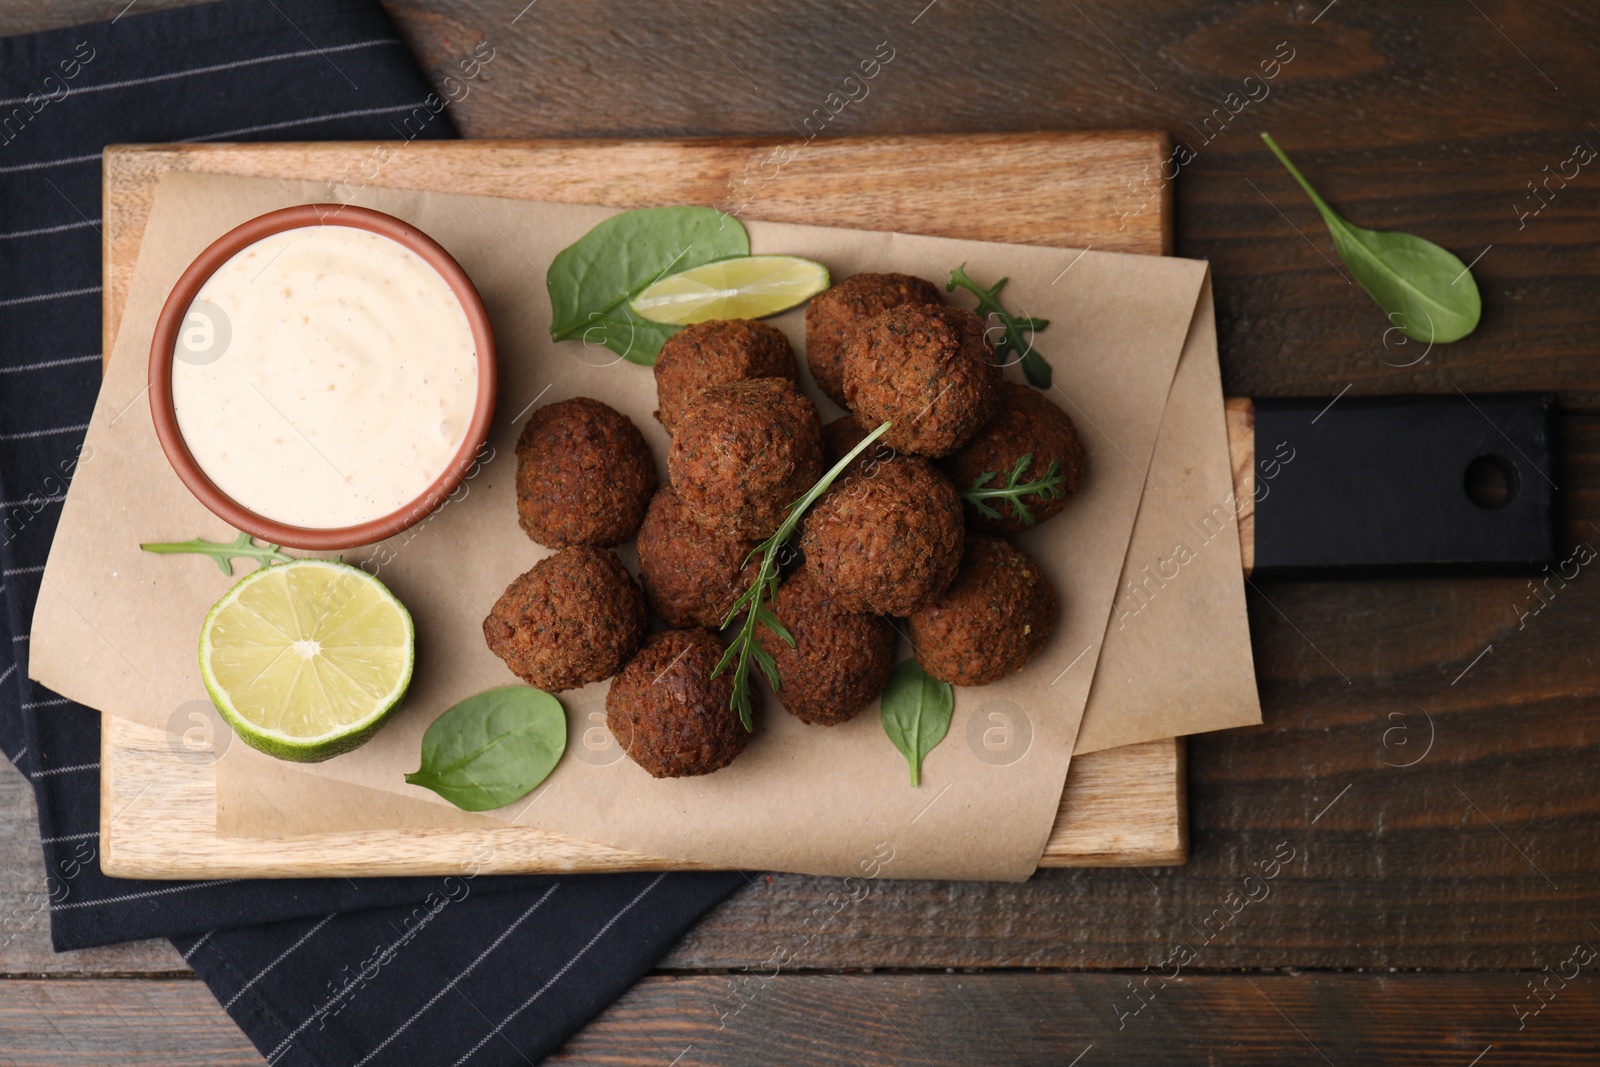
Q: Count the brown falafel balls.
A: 13